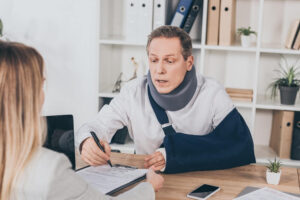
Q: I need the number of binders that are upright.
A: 7